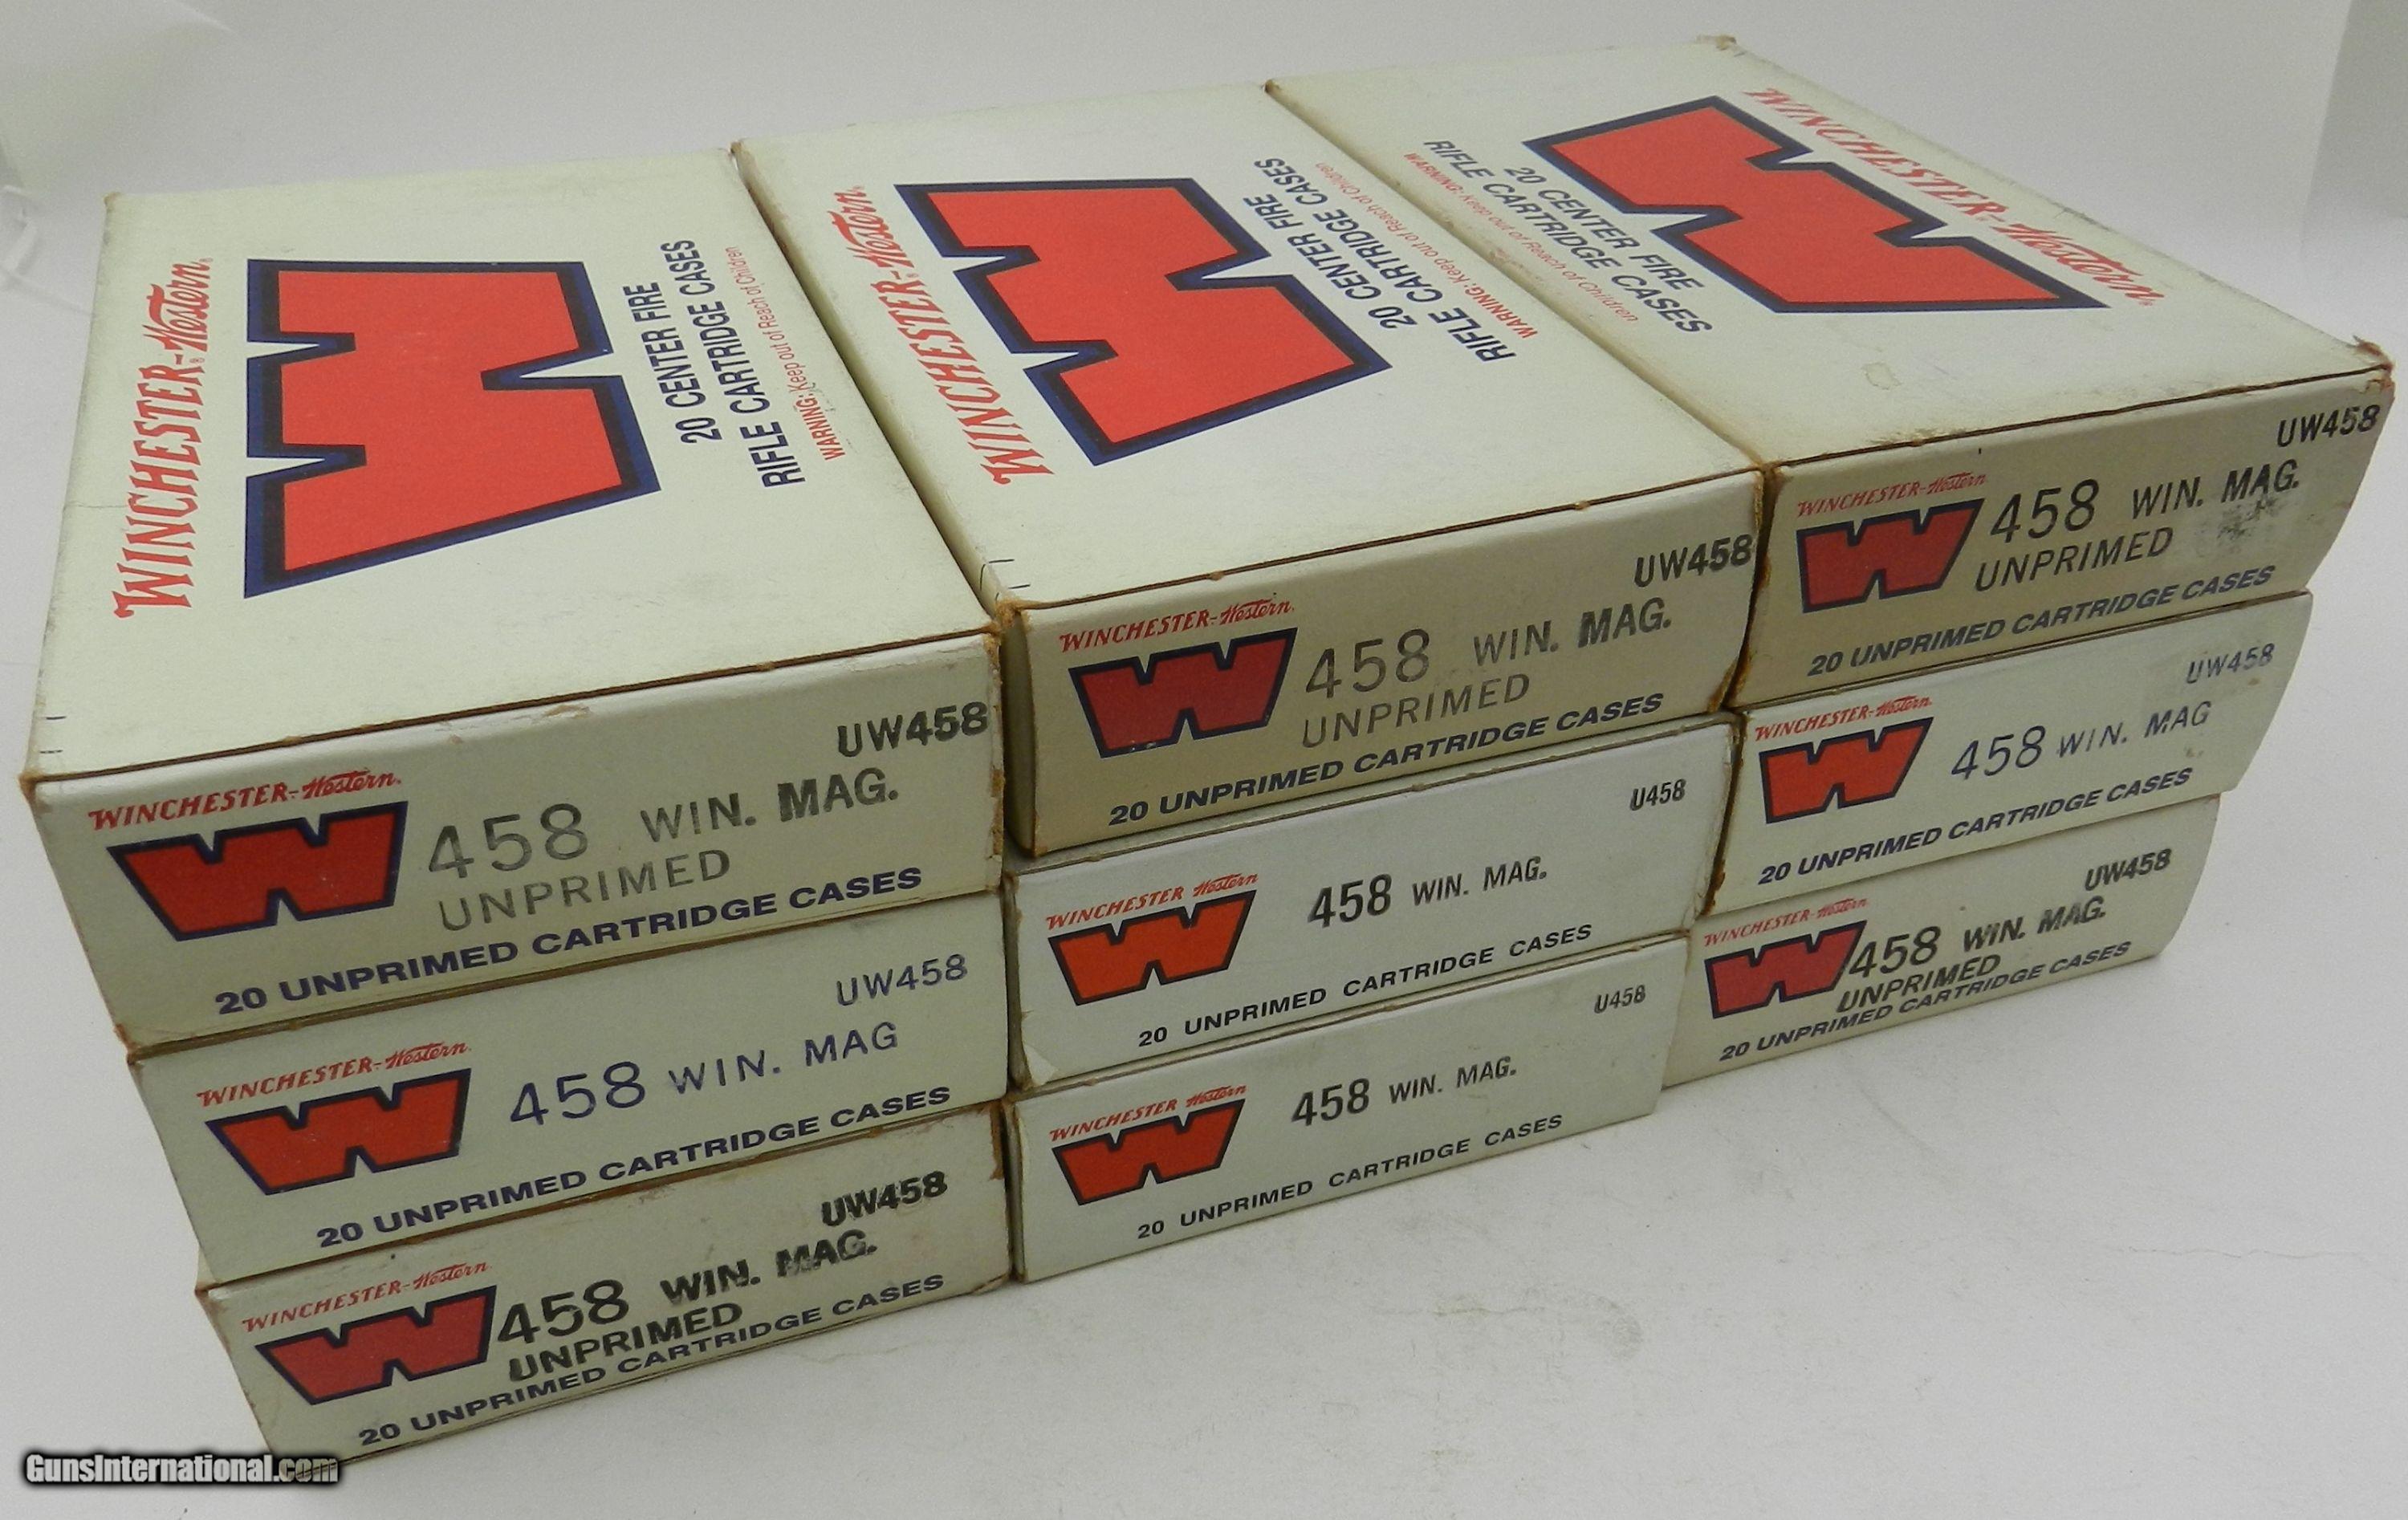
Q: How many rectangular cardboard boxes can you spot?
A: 9